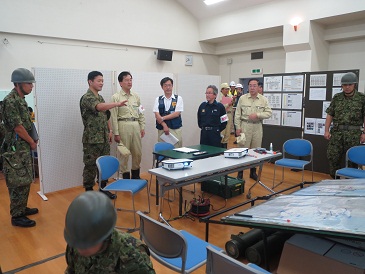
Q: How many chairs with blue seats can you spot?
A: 6